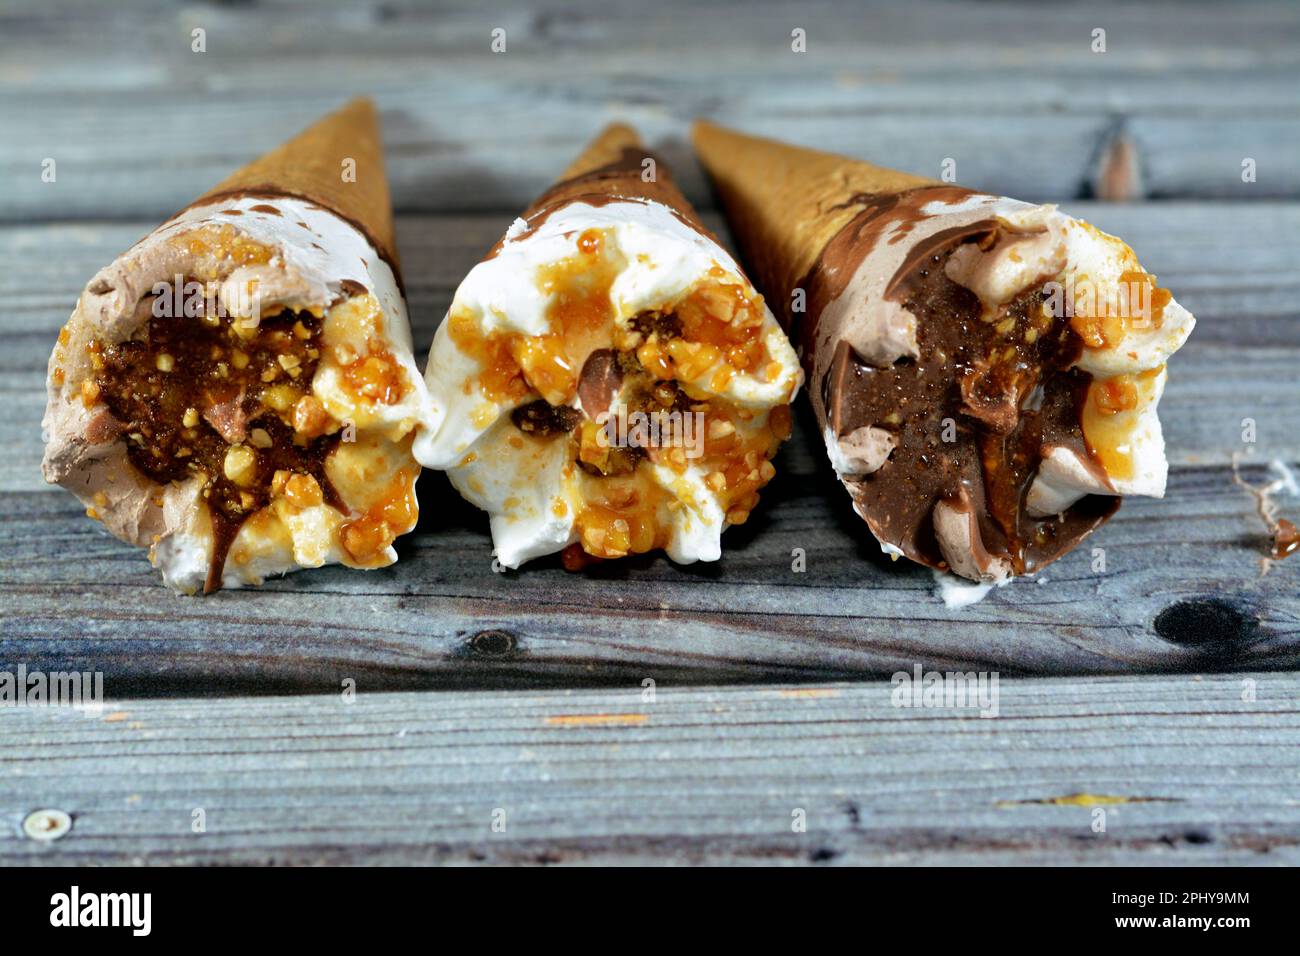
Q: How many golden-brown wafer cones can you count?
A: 3